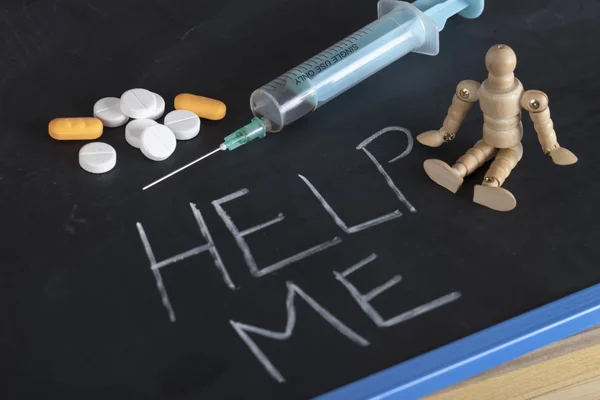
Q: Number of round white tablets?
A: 7